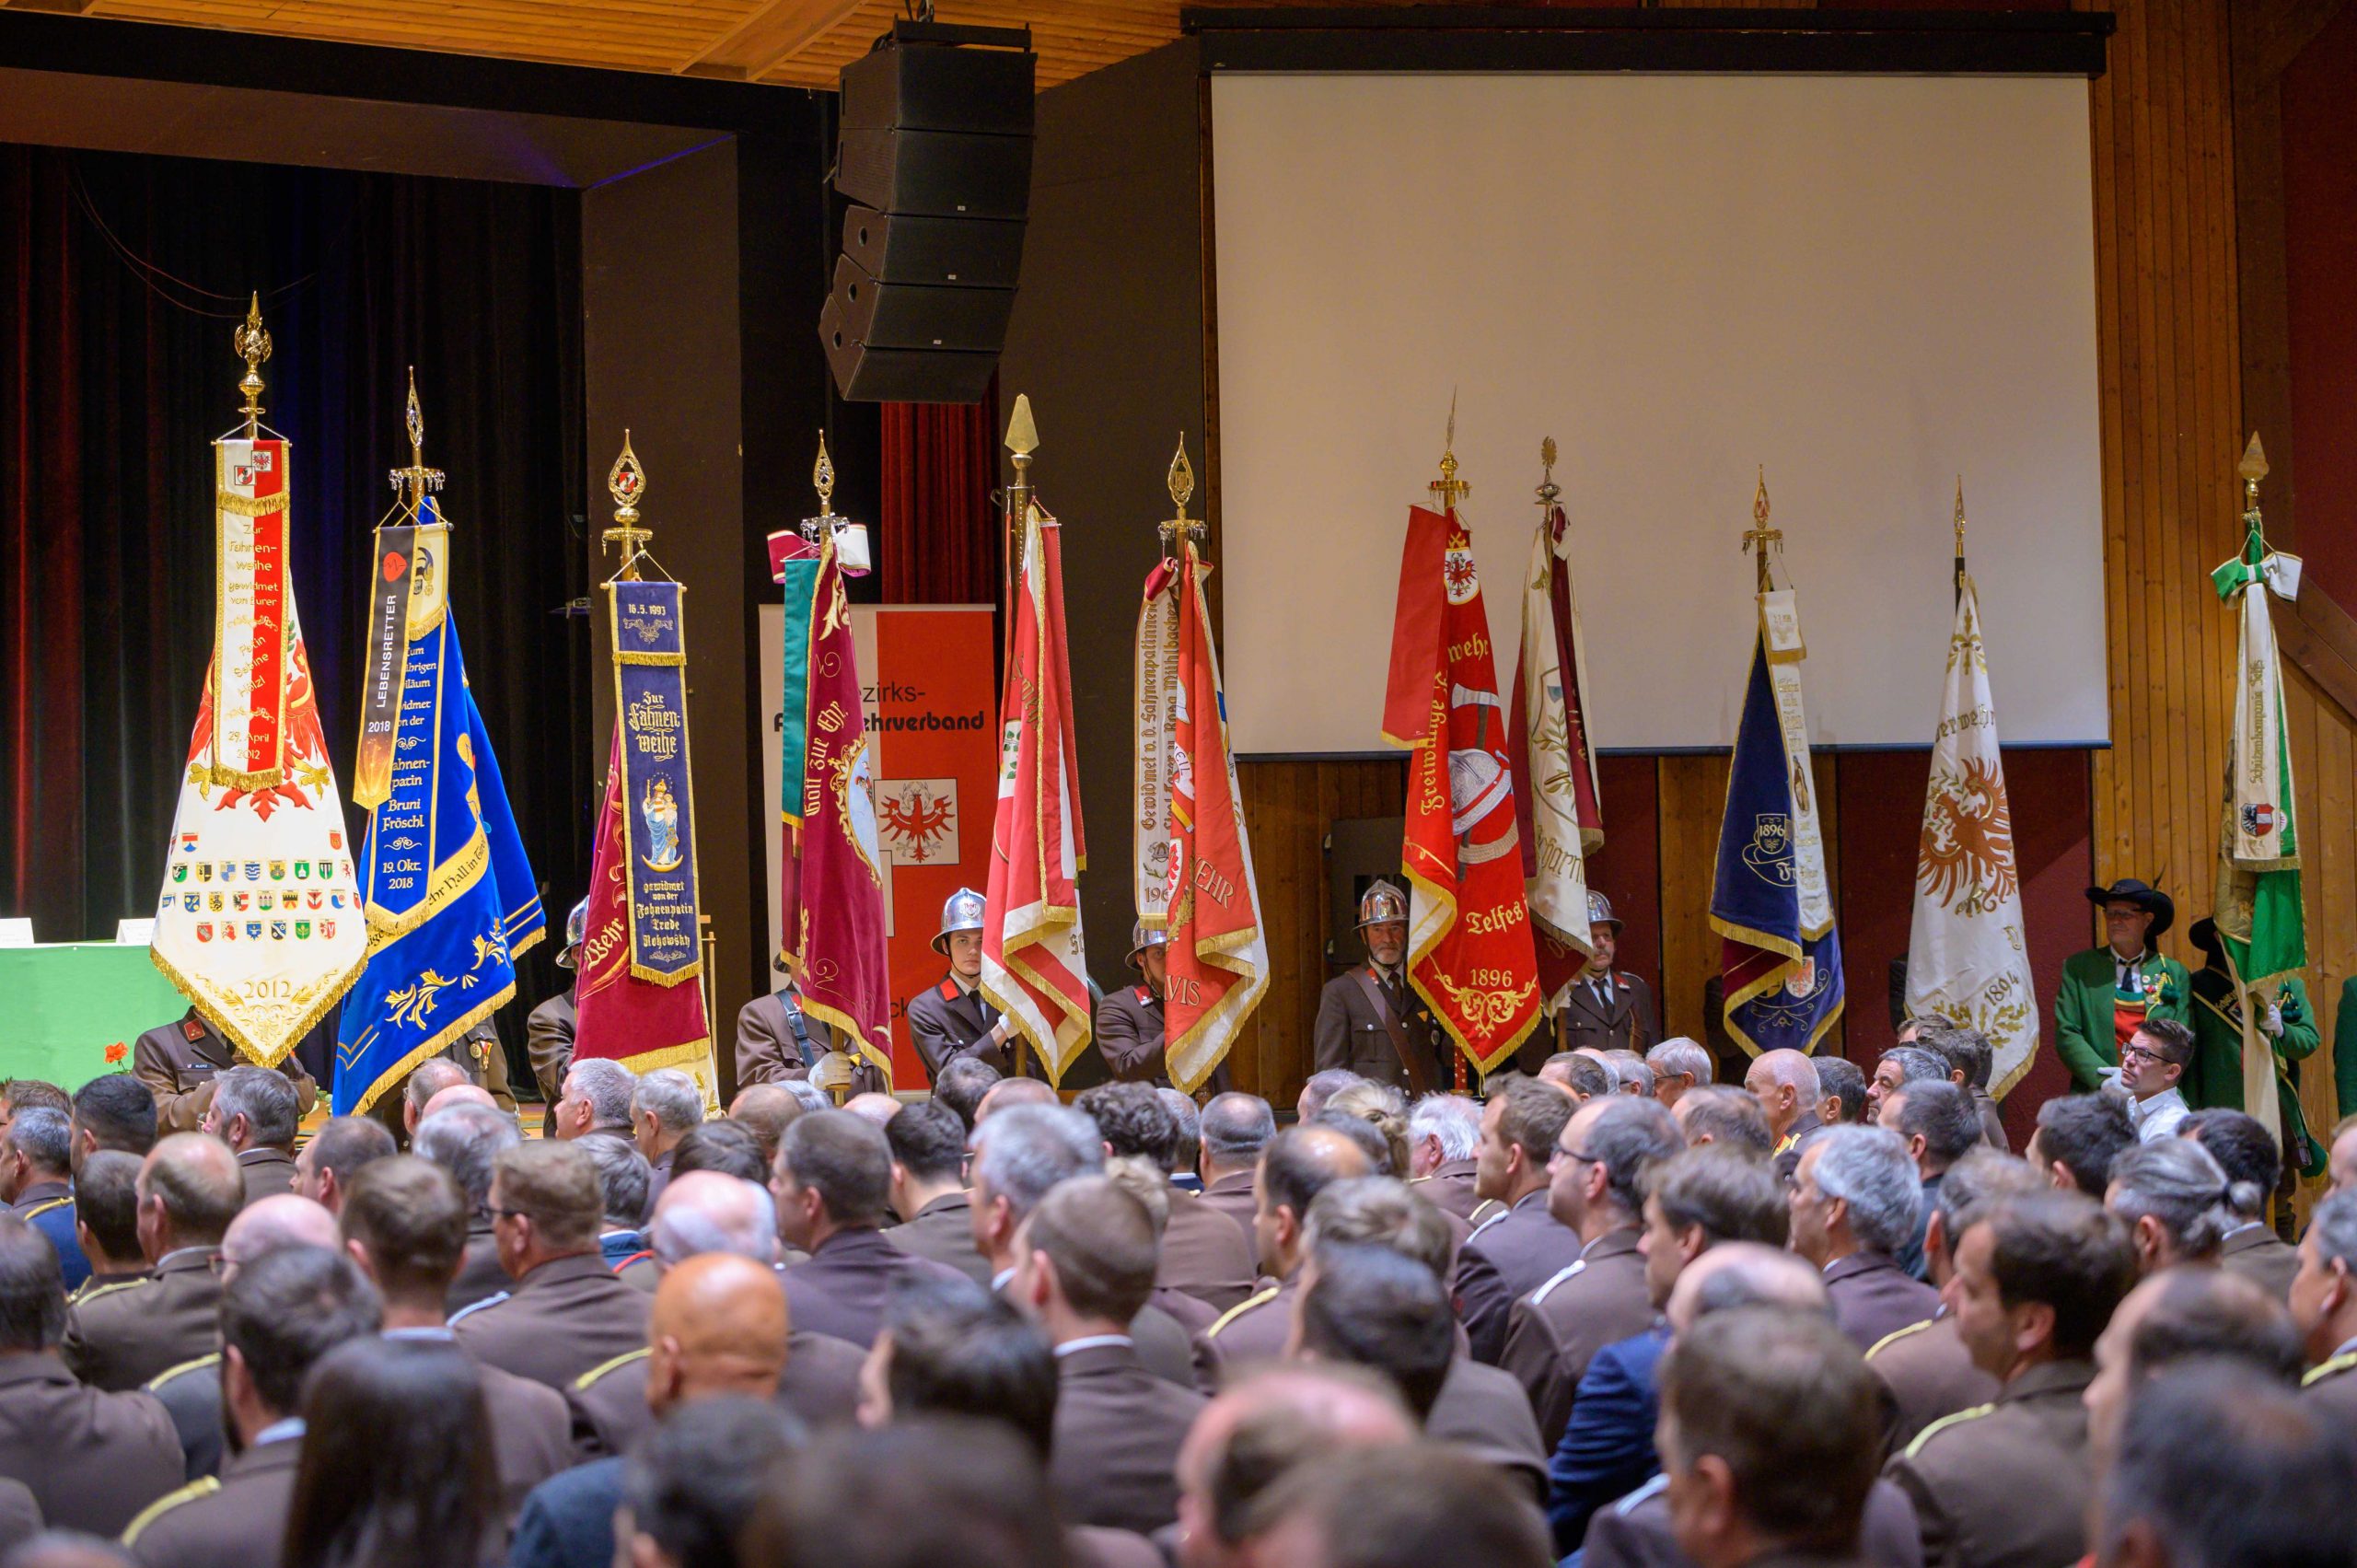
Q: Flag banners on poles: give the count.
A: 11